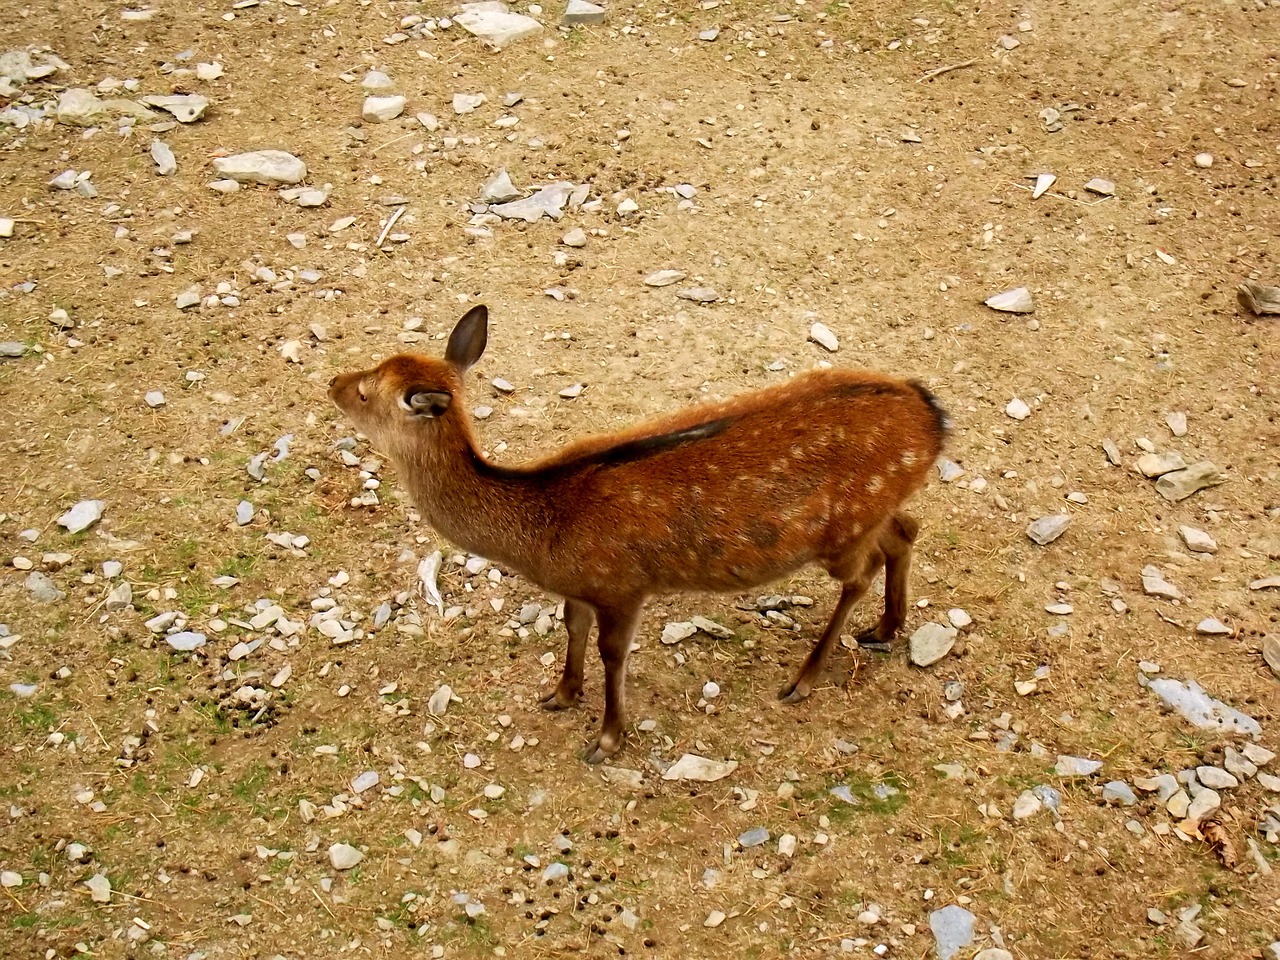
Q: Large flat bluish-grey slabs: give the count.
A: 2